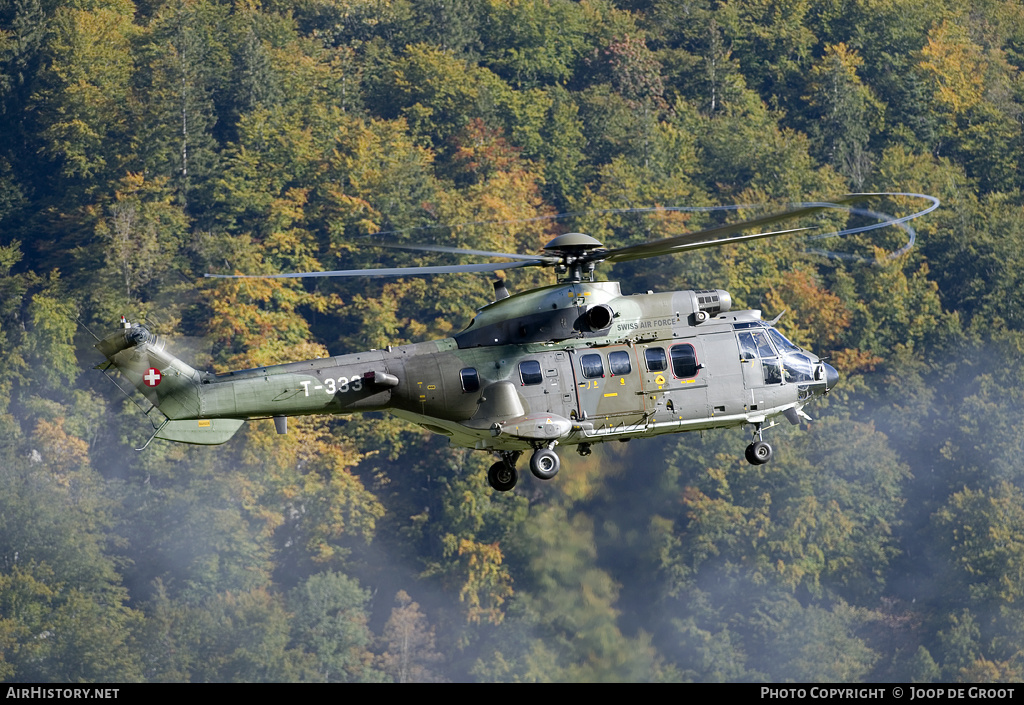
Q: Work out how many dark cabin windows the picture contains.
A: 6